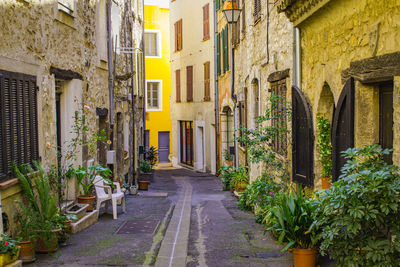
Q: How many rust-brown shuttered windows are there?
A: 5